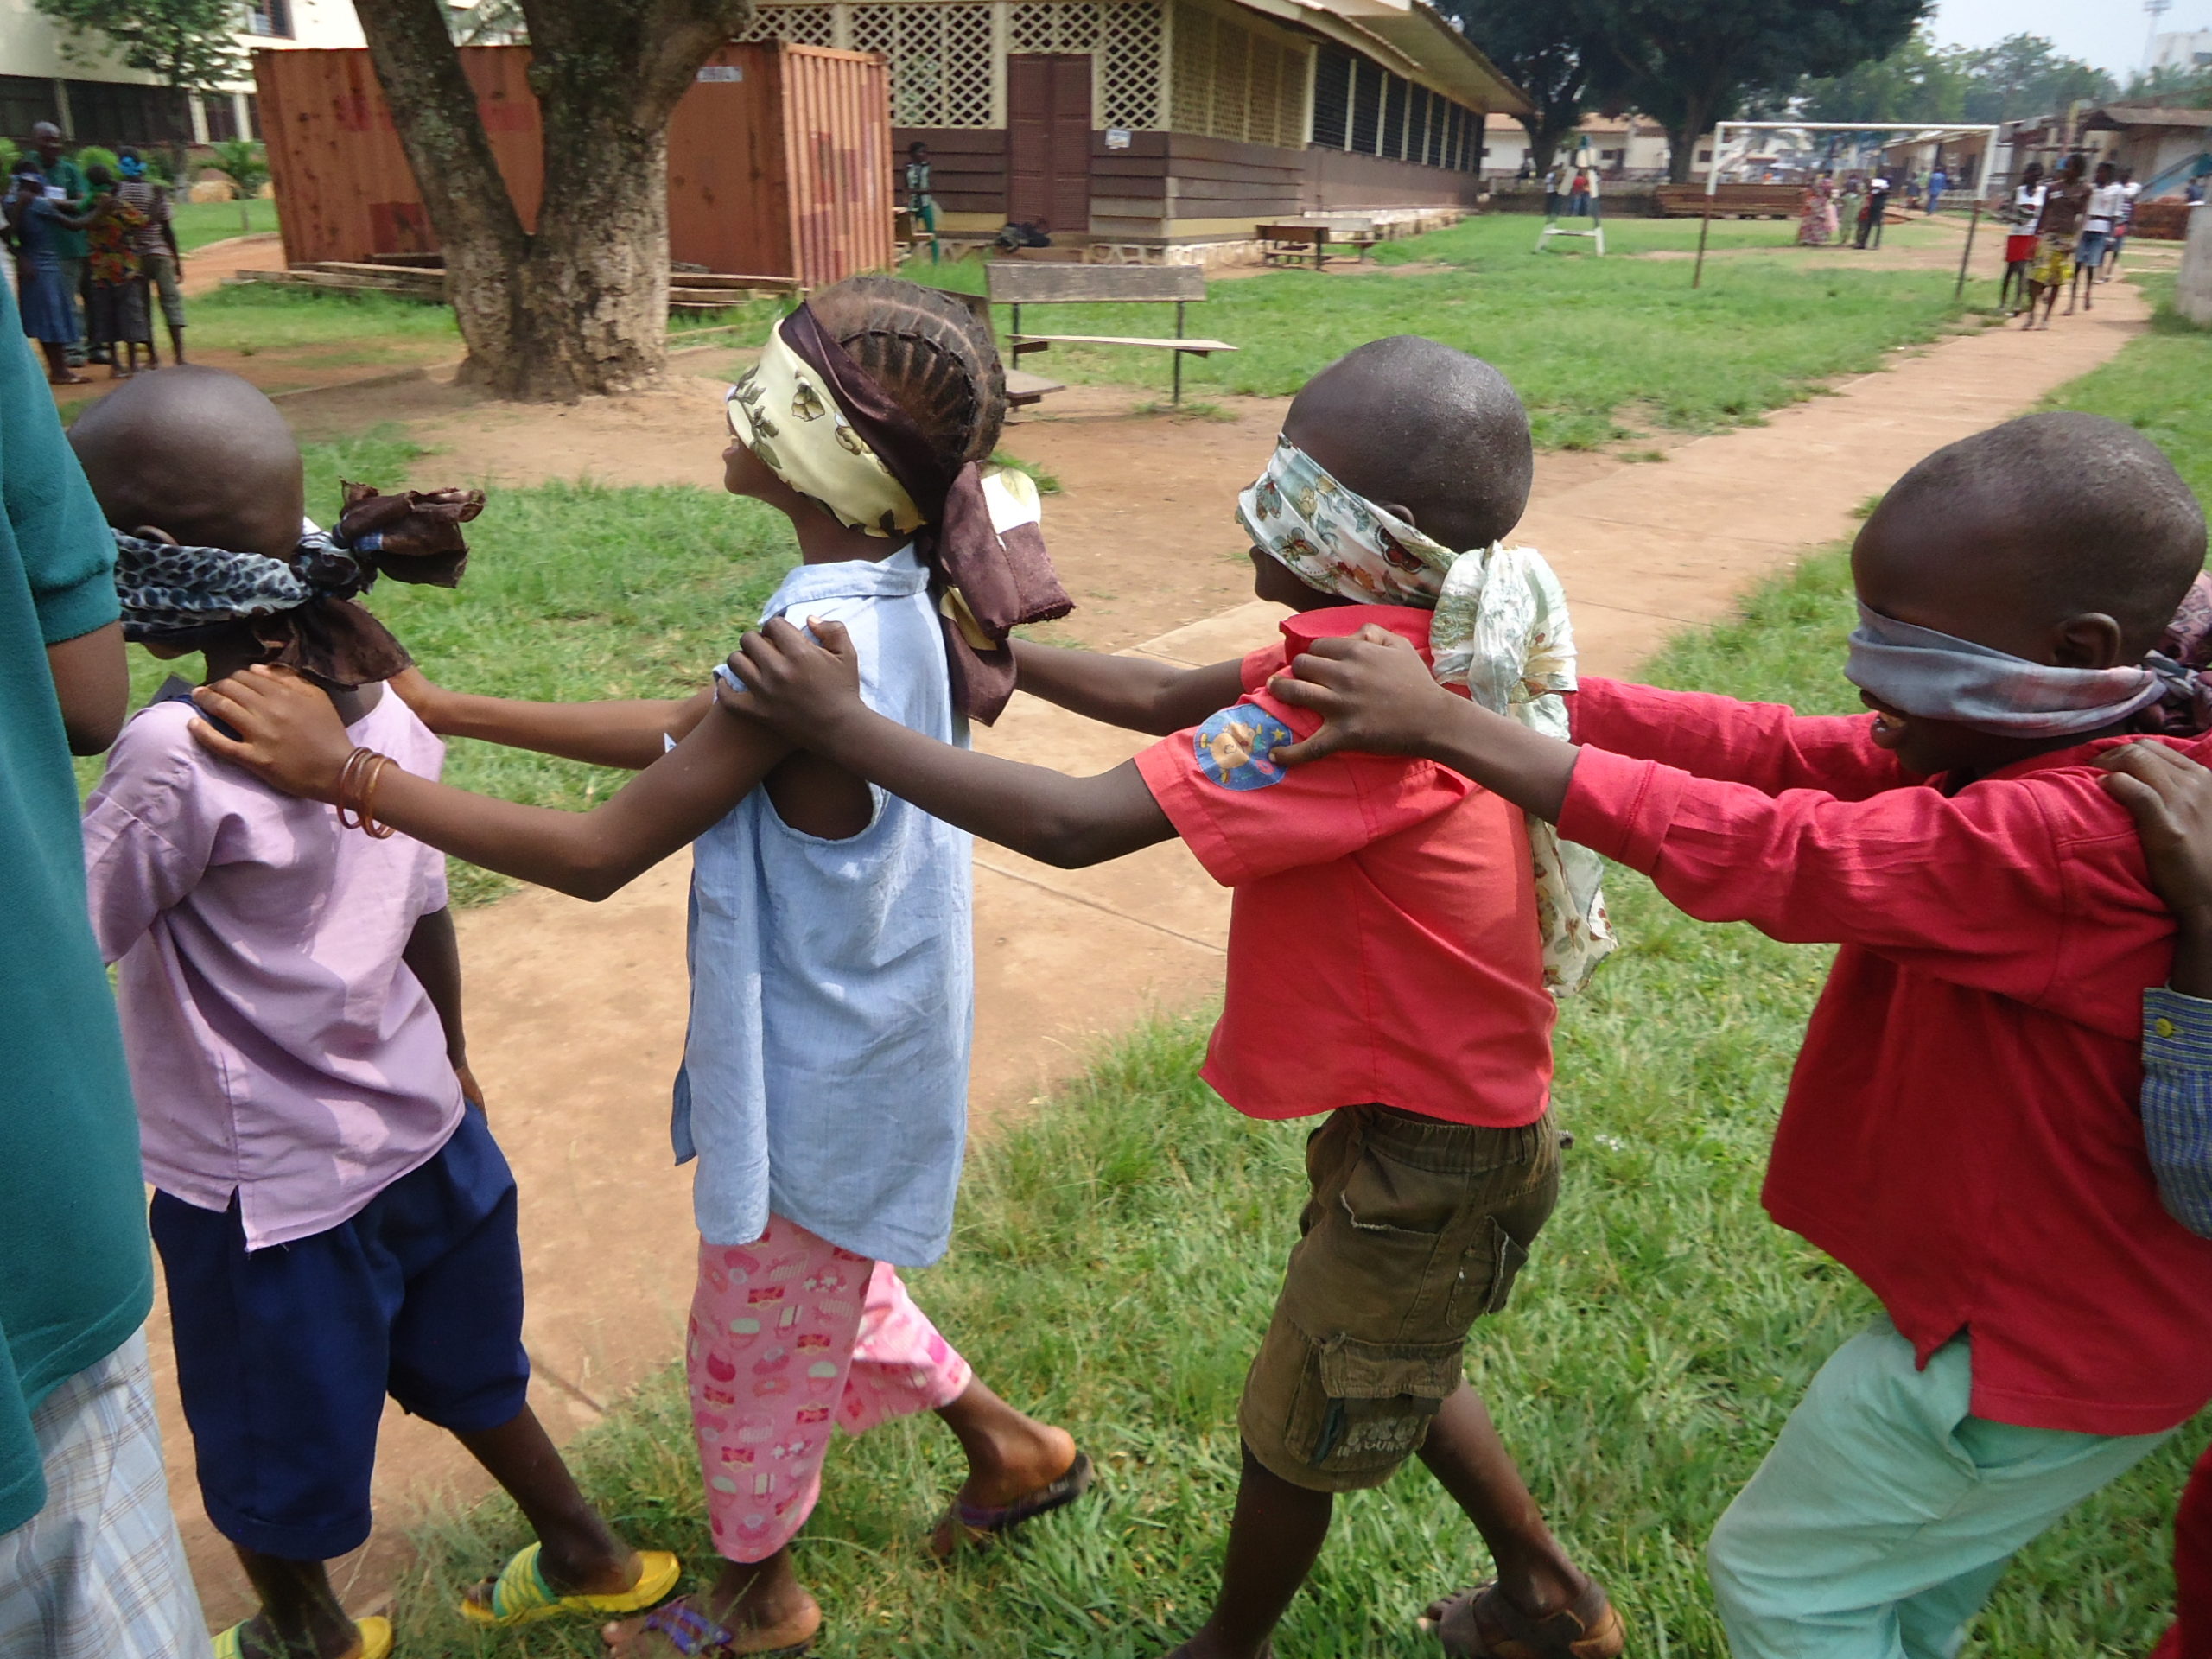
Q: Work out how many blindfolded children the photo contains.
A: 4